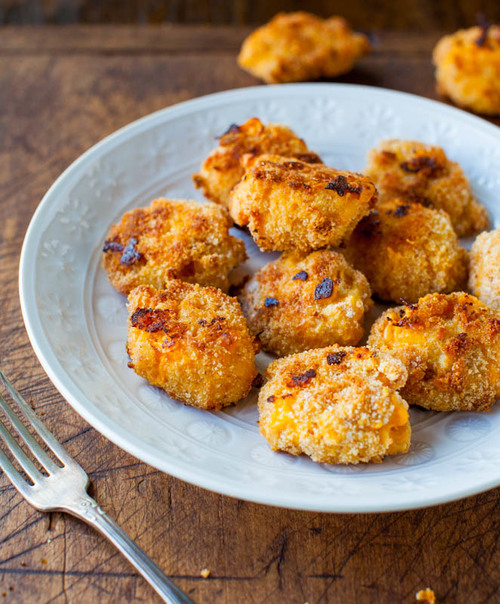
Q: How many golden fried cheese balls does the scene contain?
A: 12